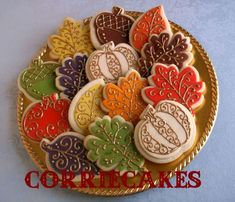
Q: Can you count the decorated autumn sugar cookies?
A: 14